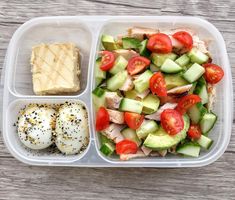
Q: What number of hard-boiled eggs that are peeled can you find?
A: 2